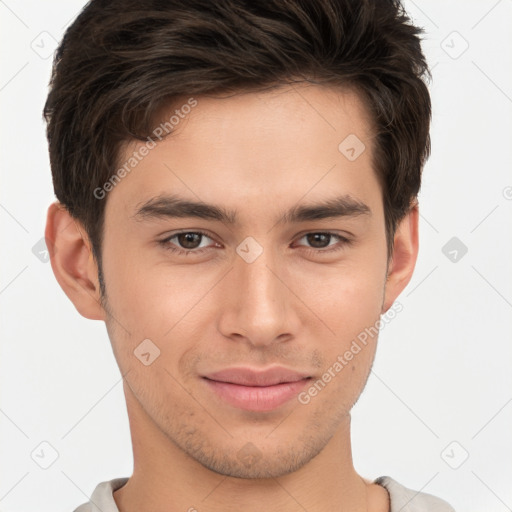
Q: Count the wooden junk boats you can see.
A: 0